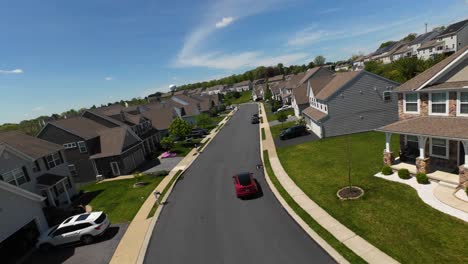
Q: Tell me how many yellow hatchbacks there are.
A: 0